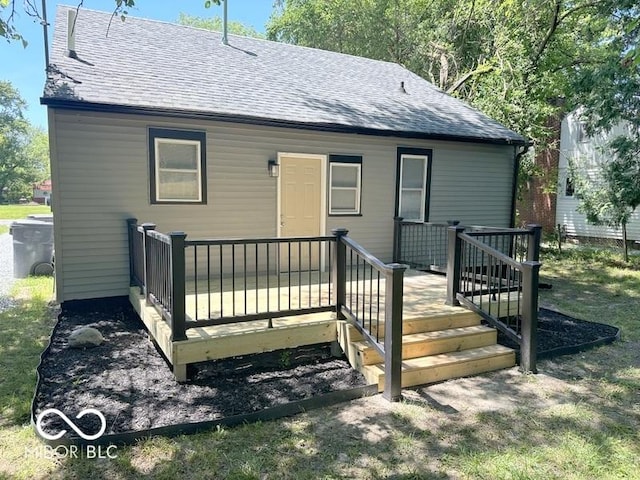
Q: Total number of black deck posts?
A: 10